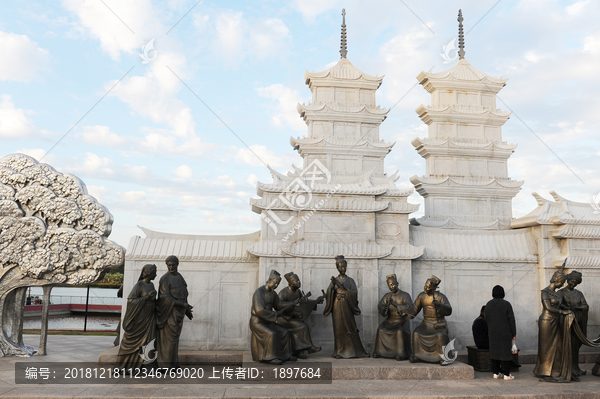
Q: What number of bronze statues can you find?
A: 9